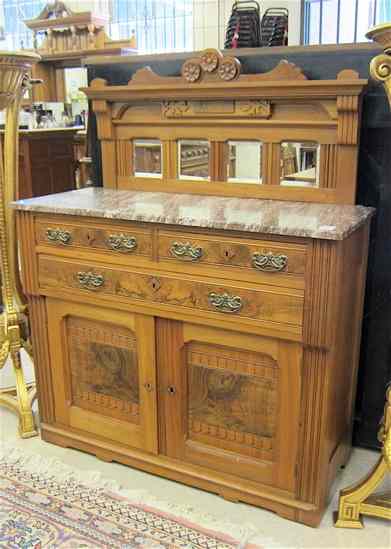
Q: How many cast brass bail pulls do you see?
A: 6